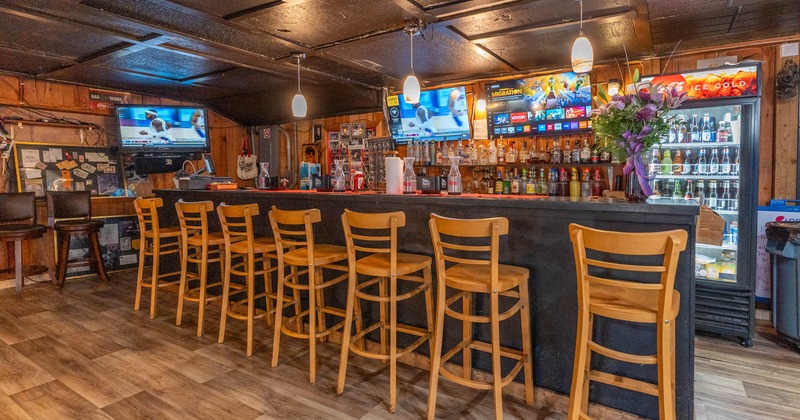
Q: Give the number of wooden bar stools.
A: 7